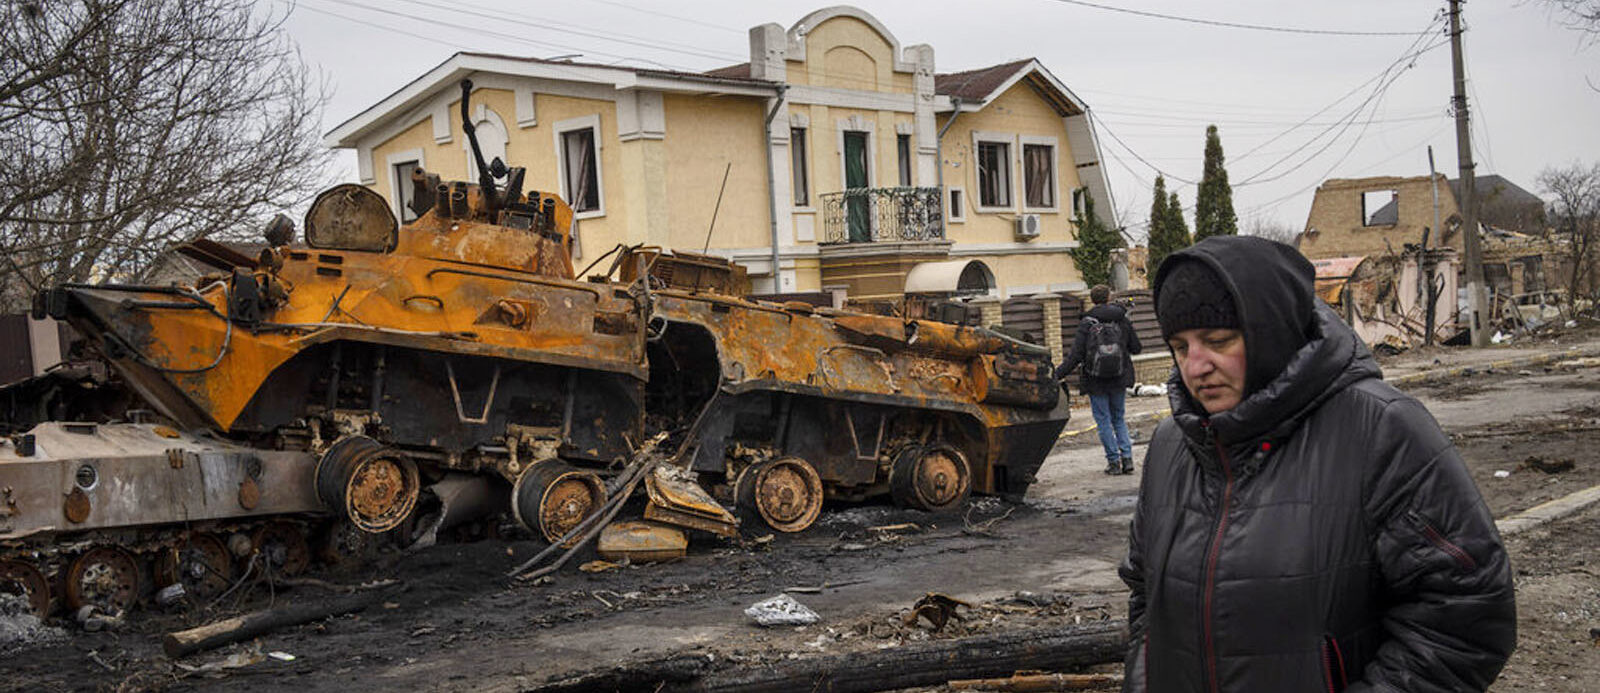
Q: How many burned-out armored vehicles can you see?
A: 2